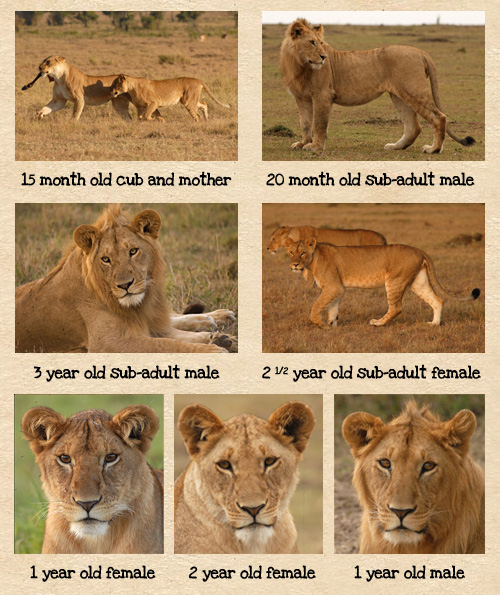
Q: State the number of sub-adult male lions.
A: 2